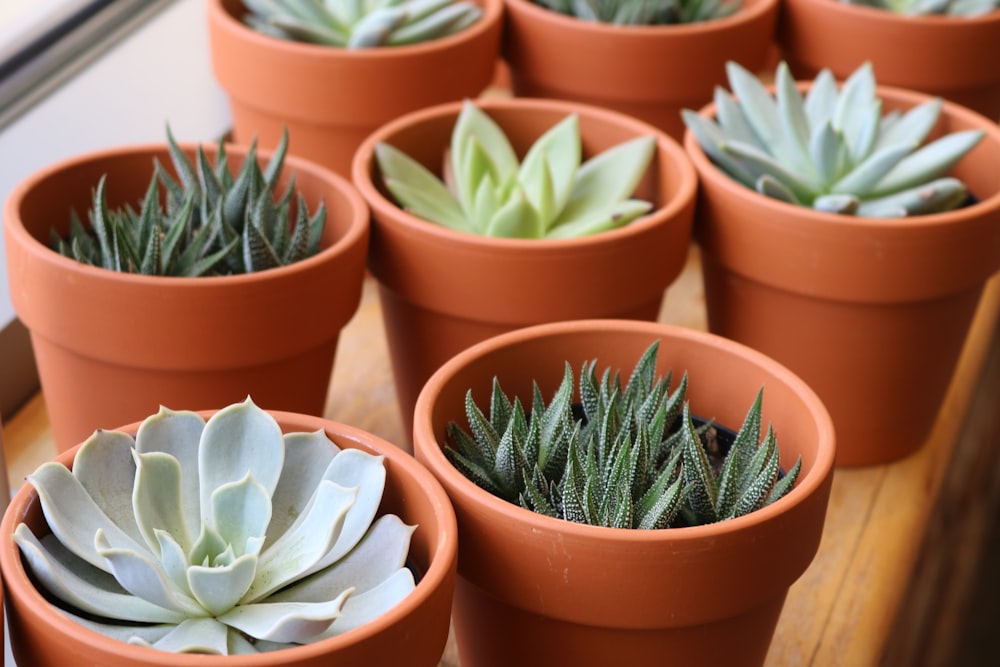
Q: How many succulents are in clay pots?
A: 8